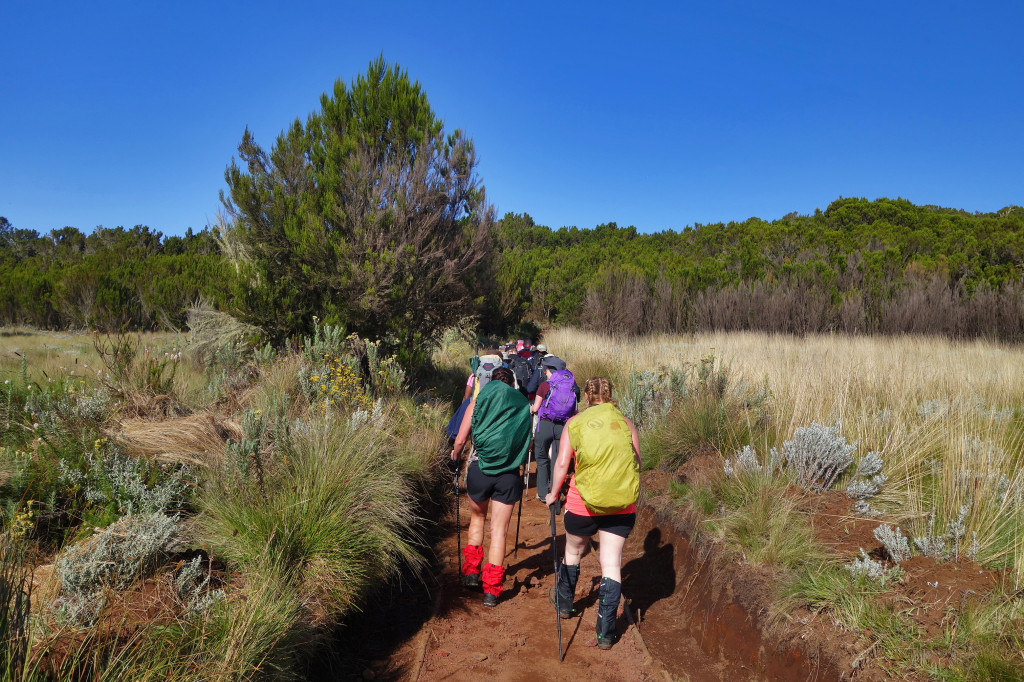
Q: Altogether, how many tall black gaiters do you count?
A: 2